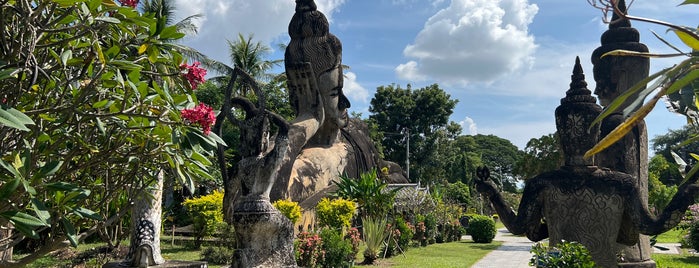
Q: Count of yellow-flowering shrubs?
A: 3